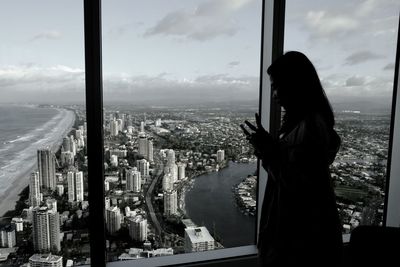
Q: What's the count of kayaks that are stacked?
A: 0